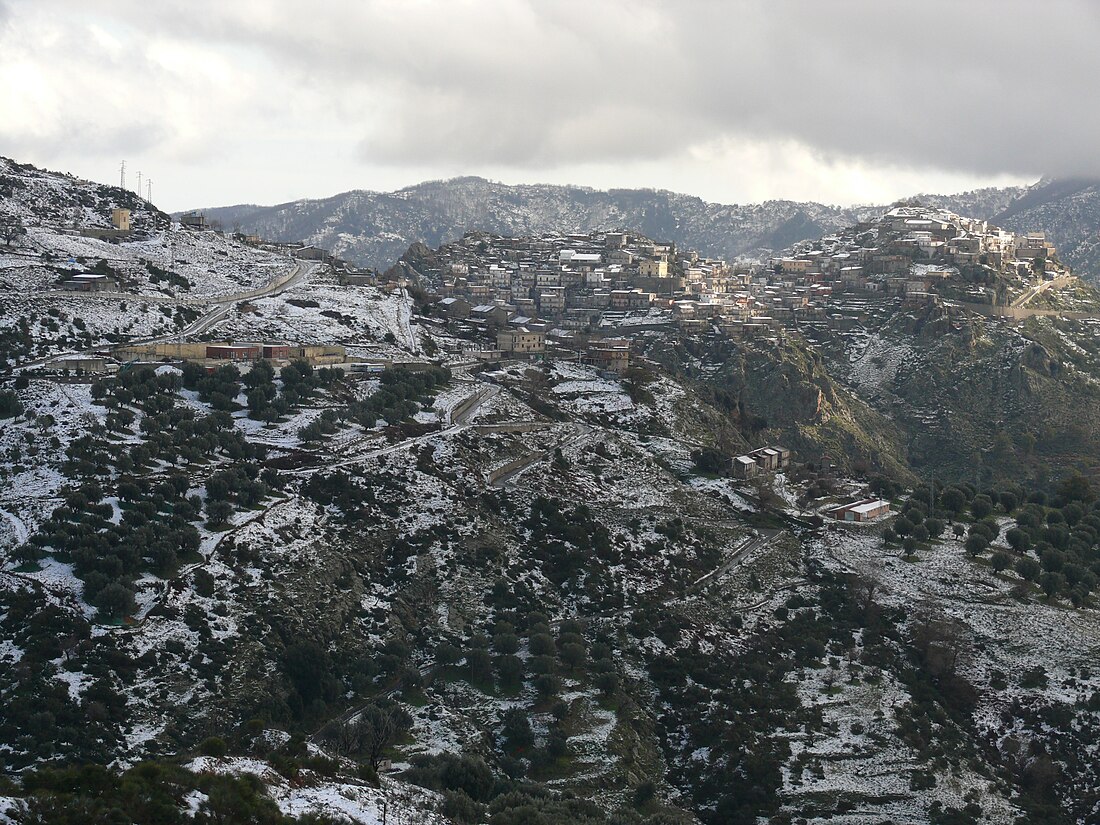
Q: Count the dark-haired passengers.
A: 0